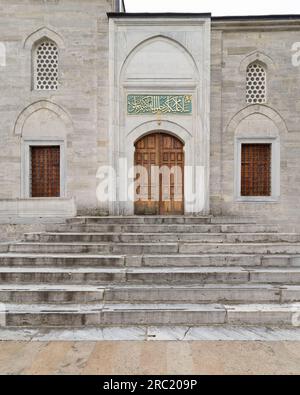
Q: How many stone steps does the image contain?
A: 8